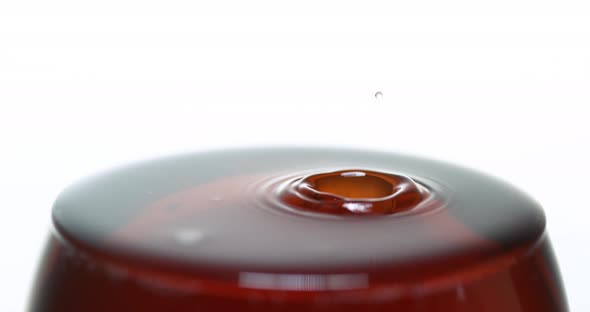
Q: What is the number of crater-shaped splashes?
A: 1